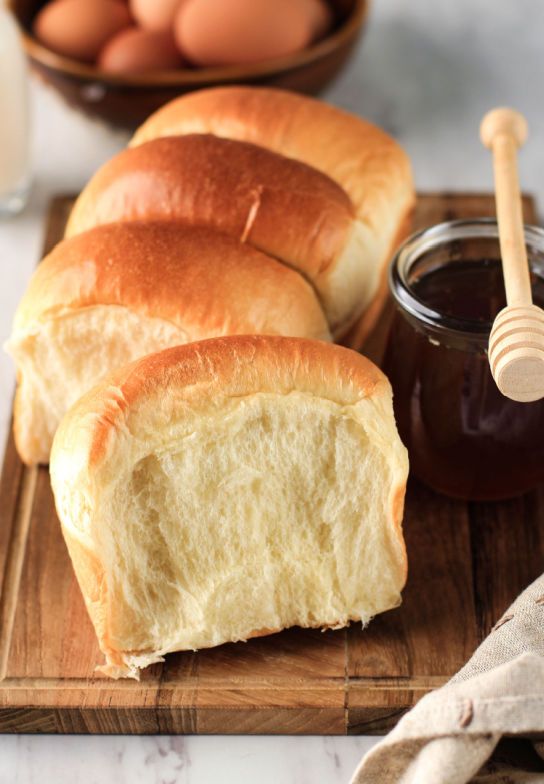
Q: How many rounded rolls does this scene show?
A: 4